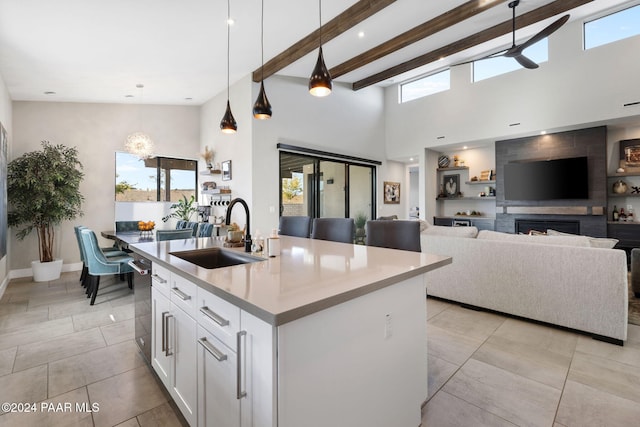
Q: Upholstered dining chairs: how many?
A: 8